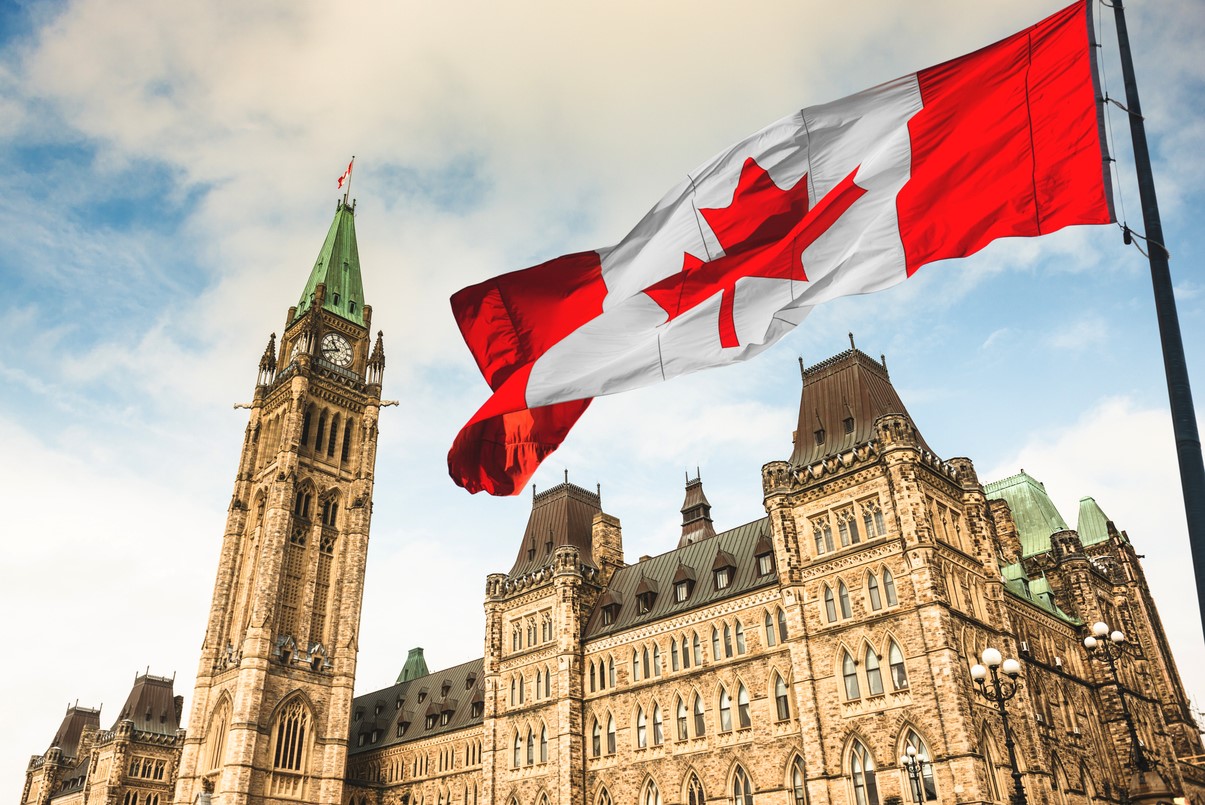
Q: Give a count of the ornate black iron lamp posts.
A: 3